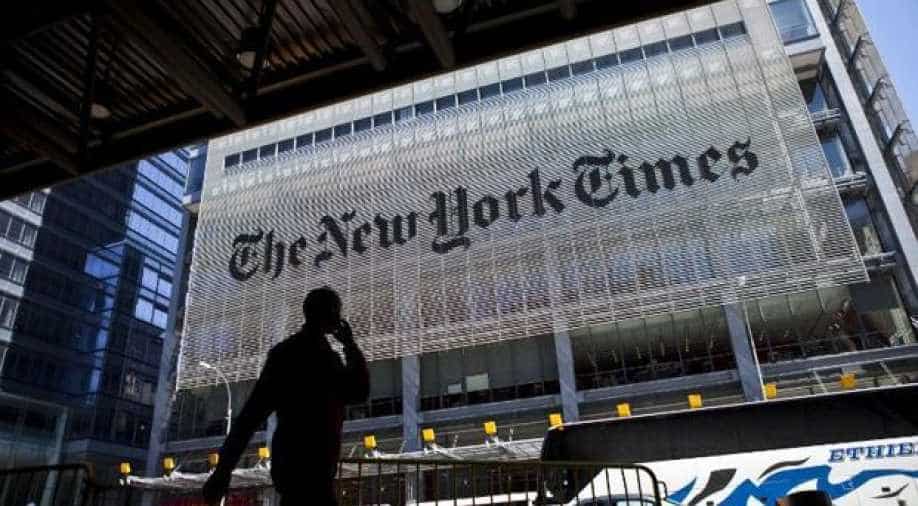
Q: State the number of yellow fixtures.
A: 12